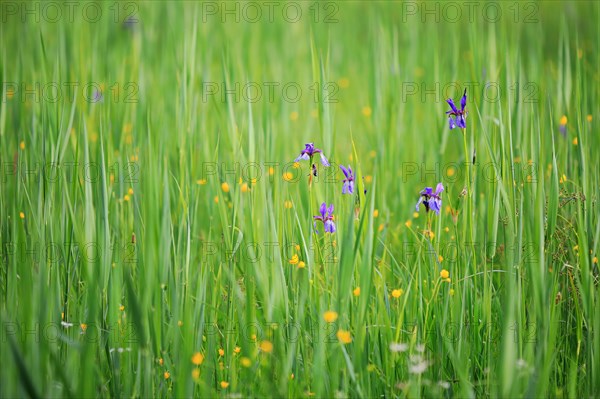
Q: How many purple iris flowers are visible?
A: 5